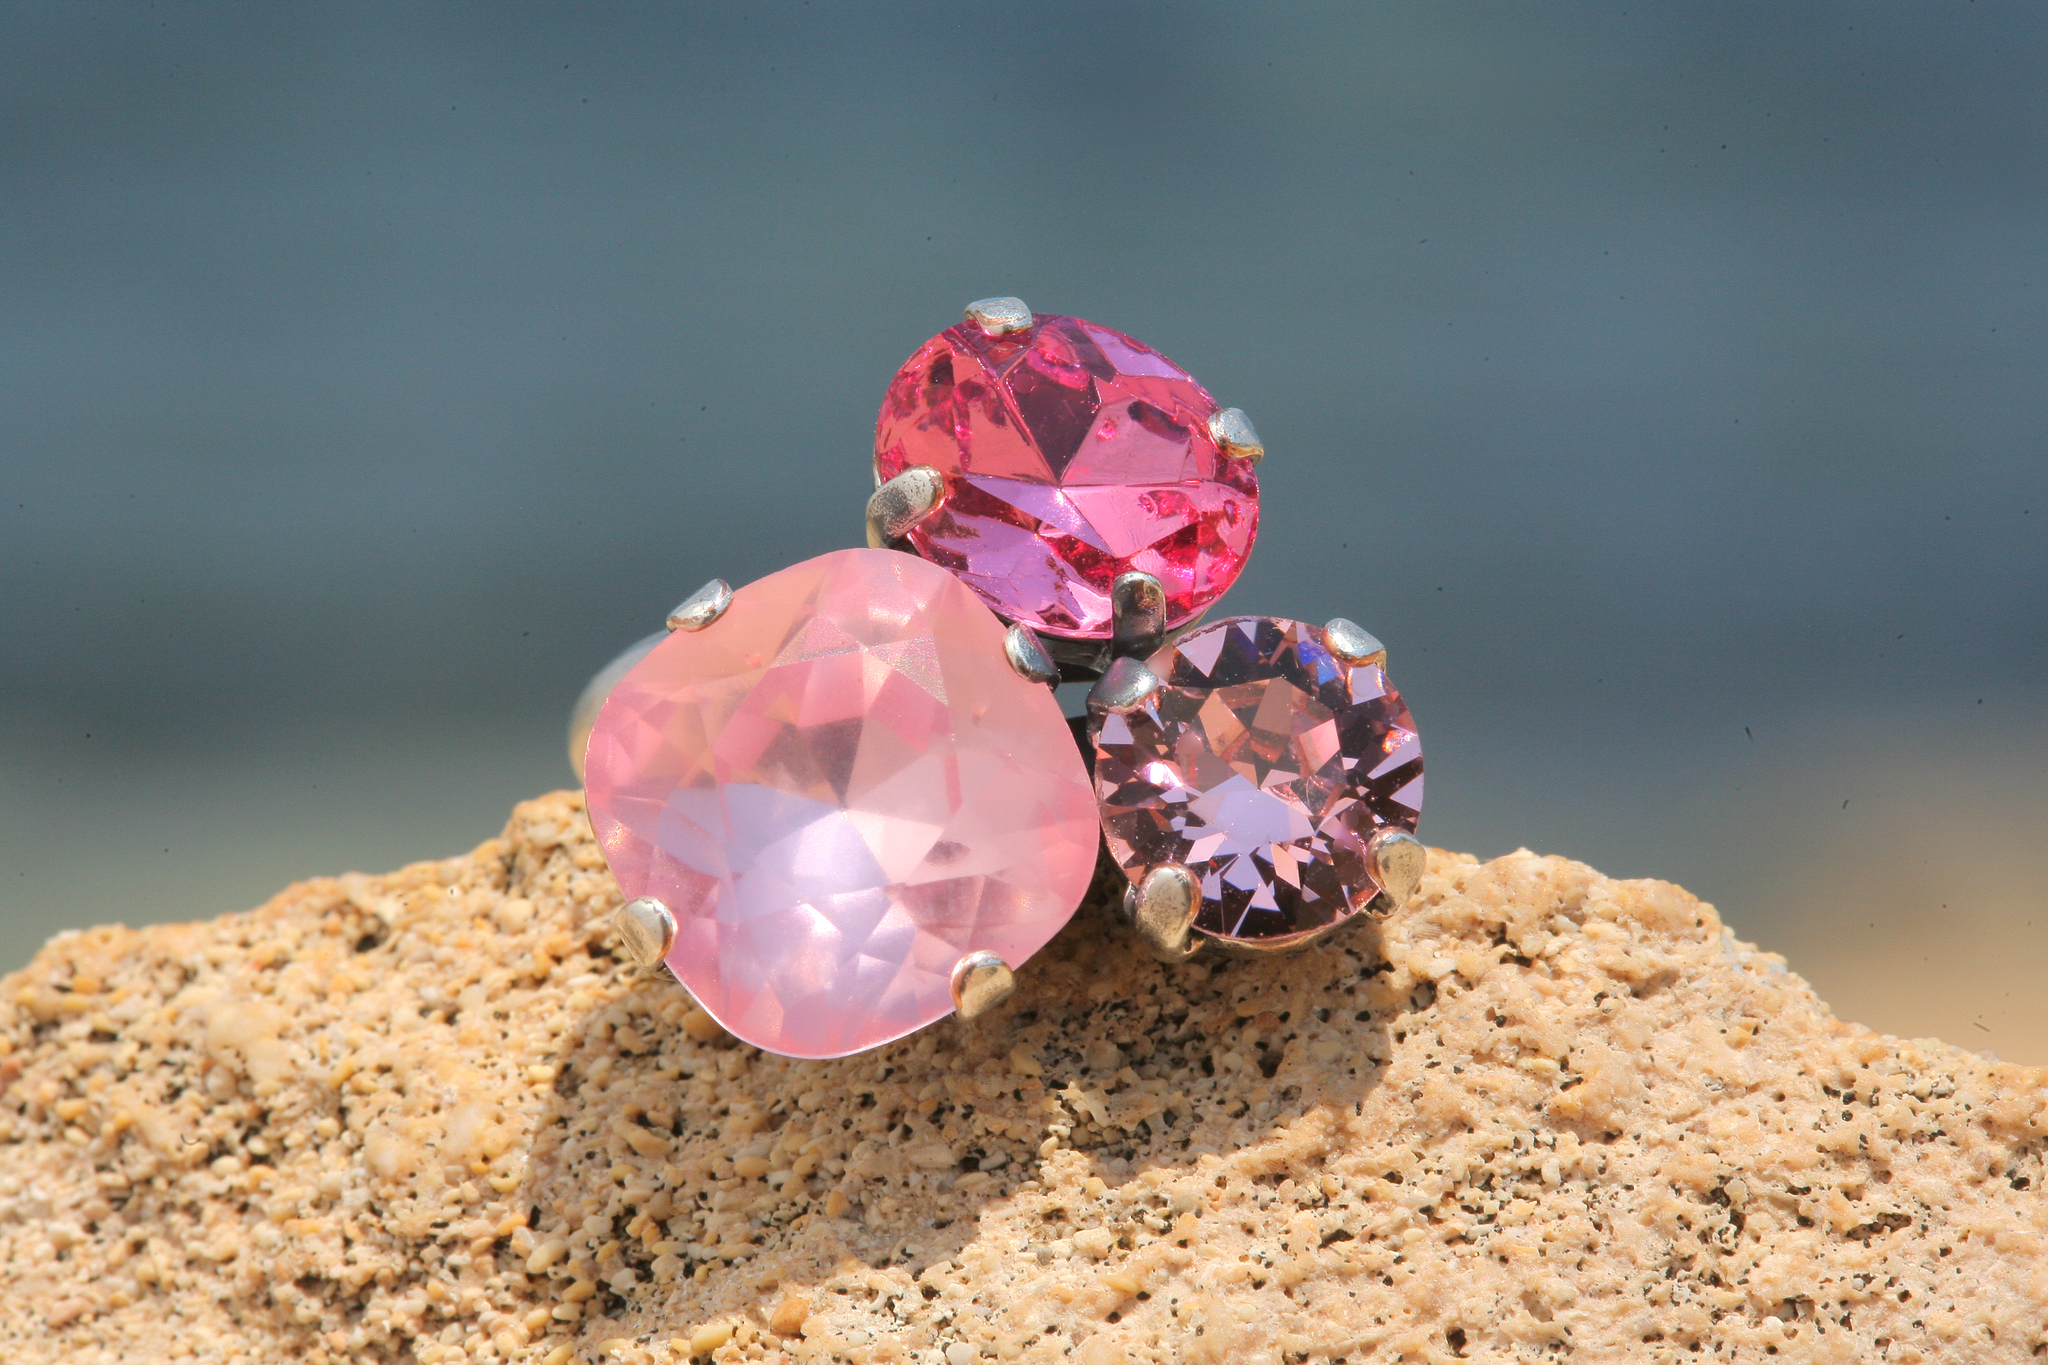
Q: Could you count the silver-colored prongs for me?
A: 12